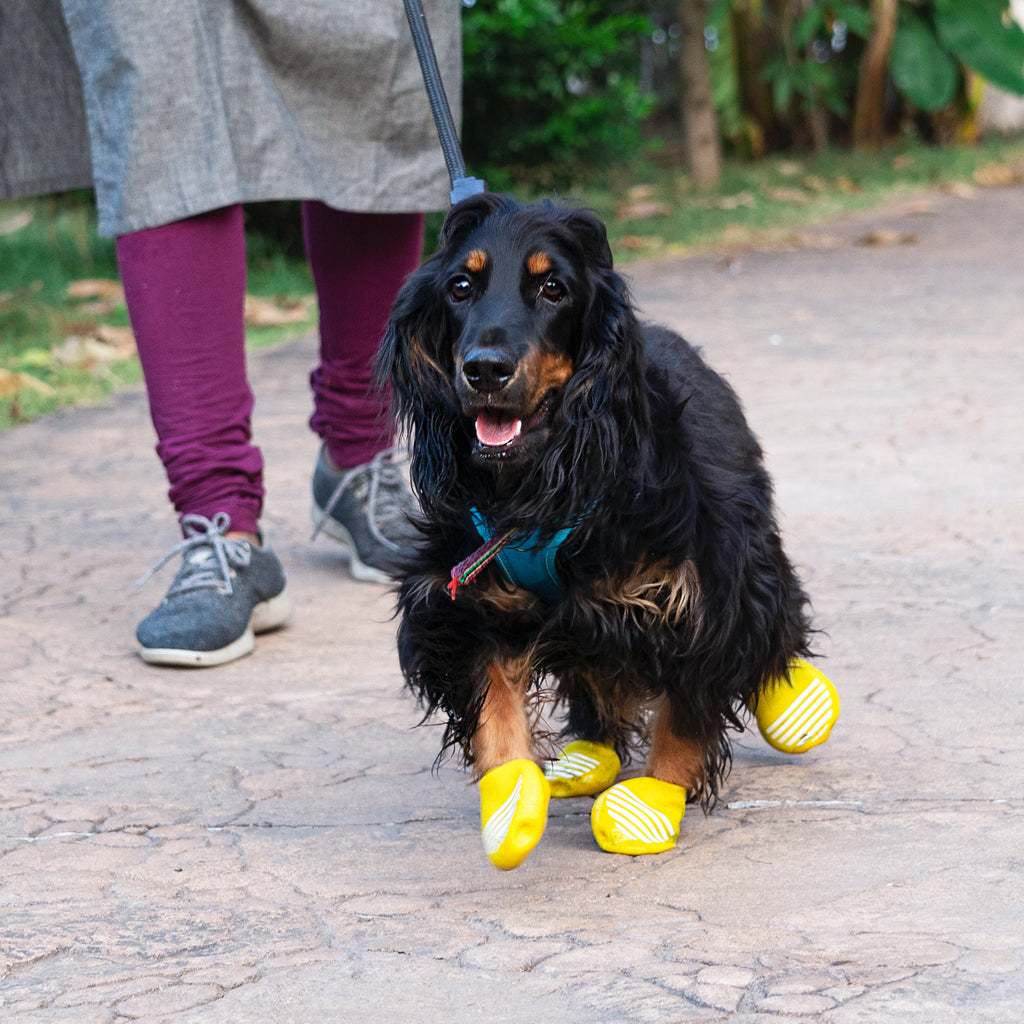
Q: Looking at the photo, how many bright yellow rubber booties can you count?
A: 4